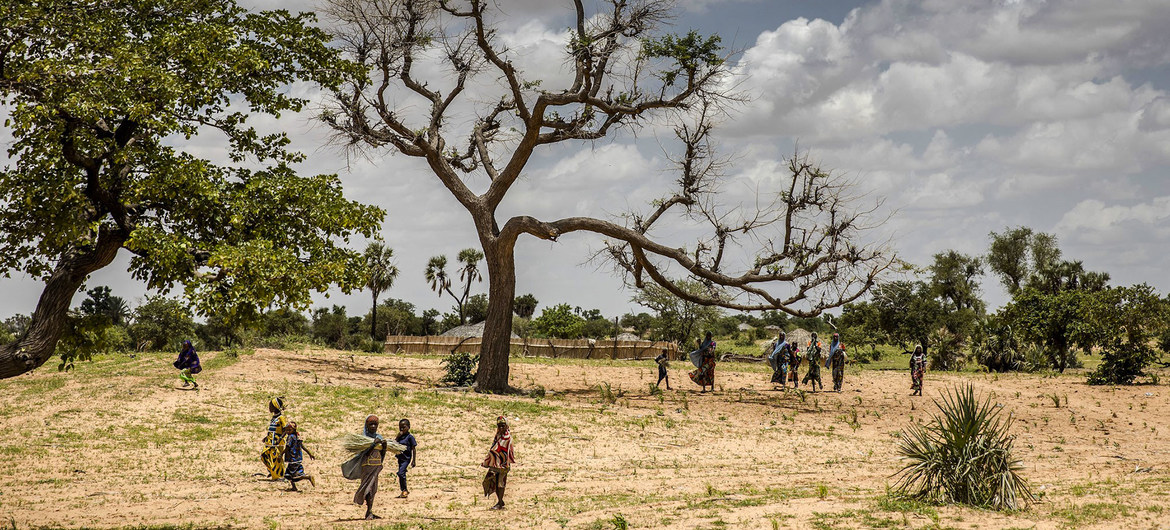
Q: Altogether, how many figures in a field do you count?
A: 13